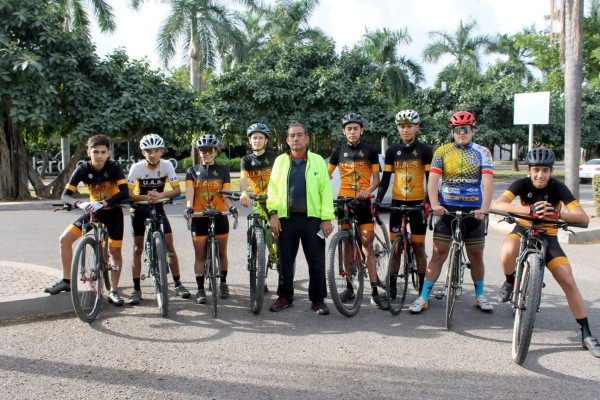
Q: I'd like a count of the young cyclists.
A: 8